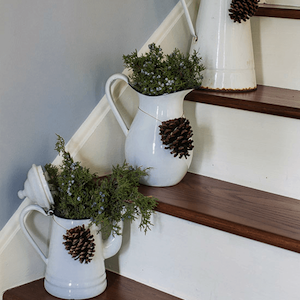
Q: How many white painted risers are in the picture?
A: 3